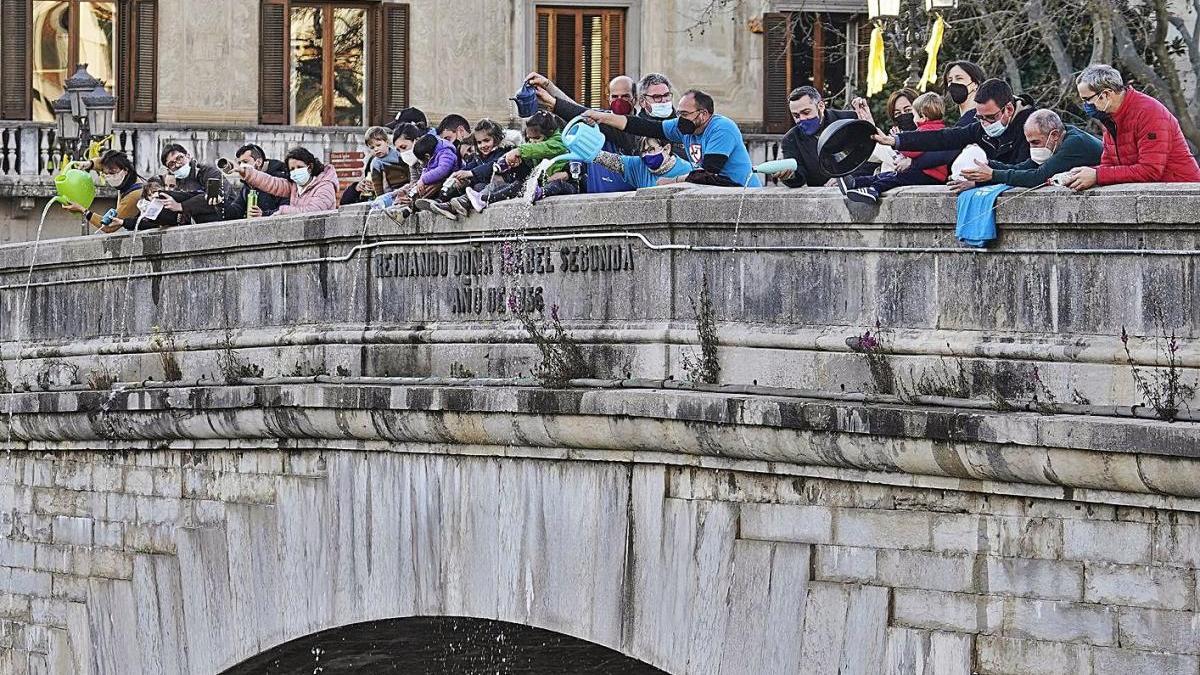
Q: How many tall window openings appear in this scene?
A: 4